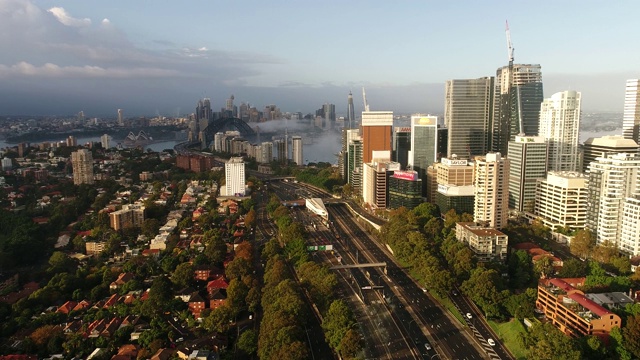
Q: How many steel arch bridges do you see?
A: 1